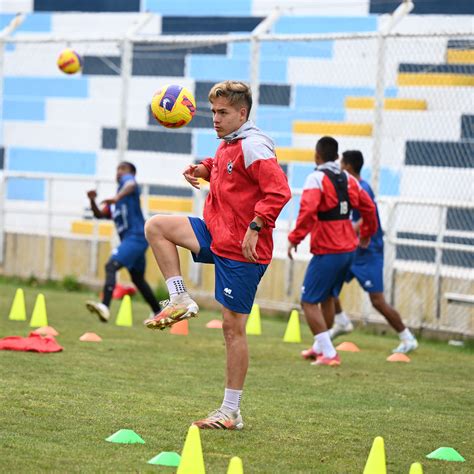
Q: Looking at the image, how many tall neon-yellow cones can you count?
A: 9